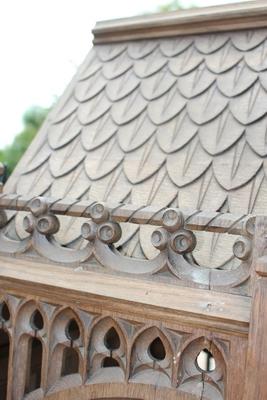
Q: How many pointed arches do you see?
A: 6